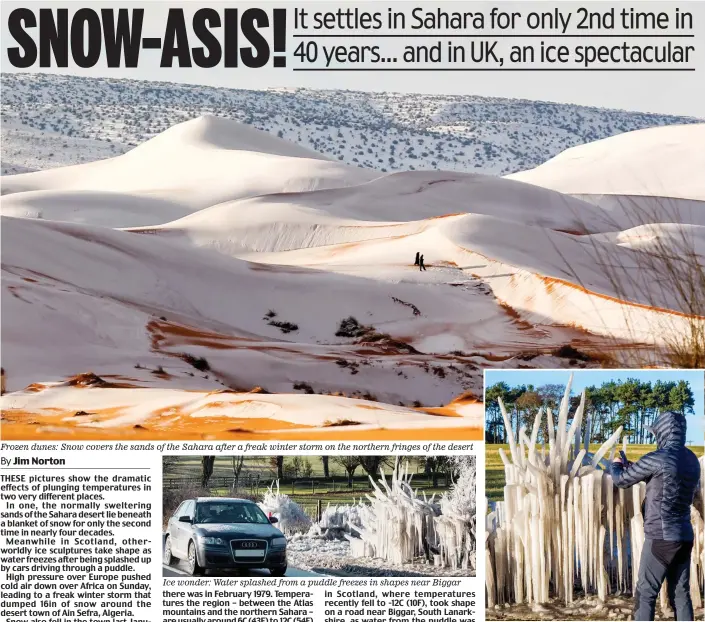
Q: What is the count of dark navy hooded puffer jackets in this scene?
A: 1